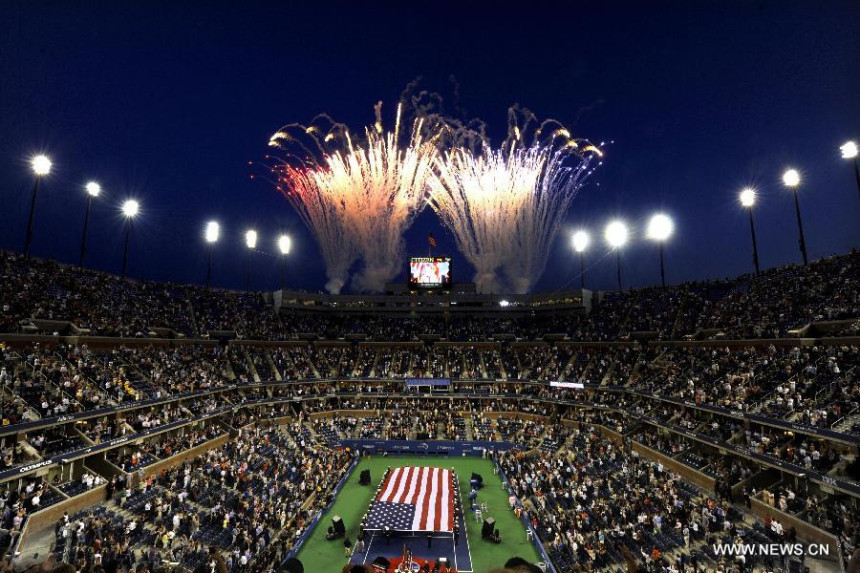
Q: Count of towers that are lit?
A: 12